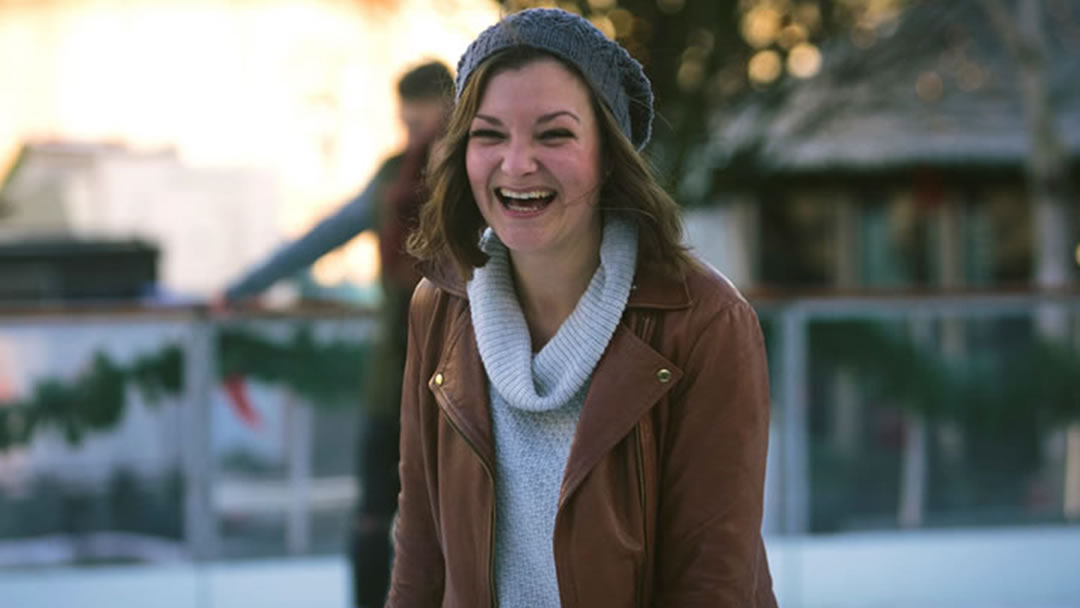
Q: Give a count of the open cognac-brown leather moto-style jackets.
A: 1